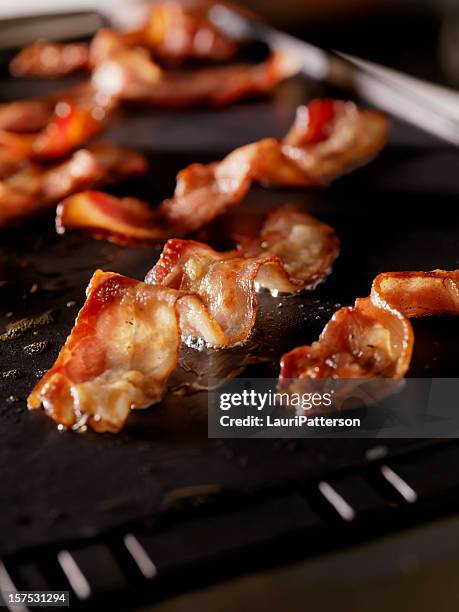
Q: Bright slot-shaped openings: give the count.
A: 5